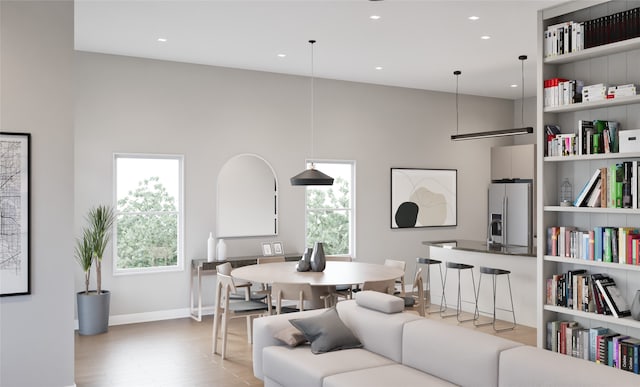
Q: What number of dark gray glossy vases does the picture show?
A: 2